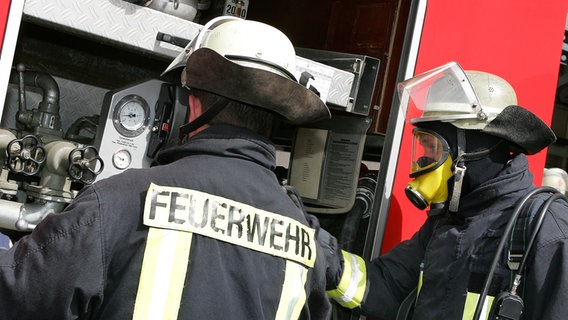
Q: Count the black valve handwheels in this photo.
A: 2